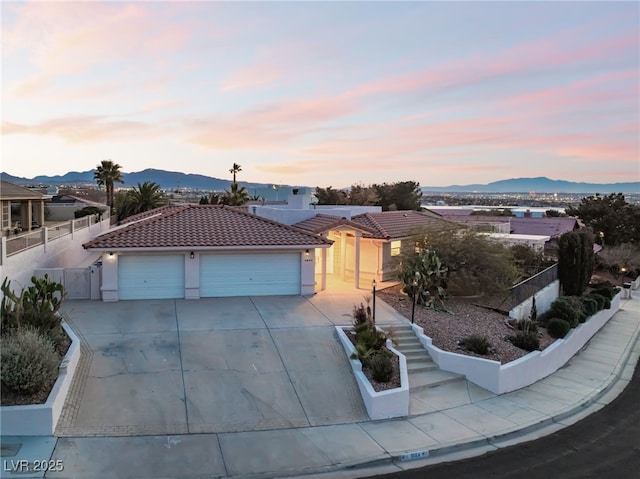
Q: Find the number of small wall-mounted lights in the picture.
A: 3